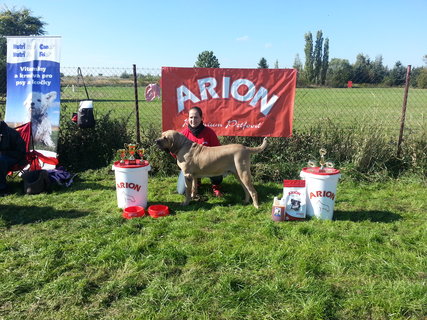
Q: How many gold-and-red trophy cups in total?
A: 3